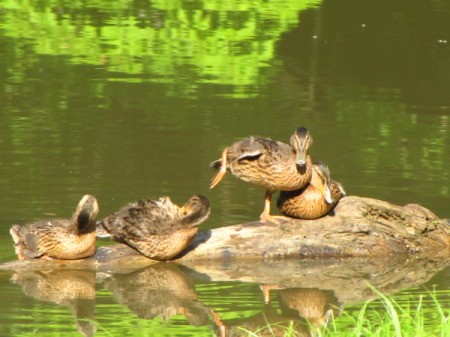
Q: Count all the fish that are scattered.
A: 0